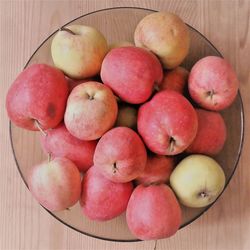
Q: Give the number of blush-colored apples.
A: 13